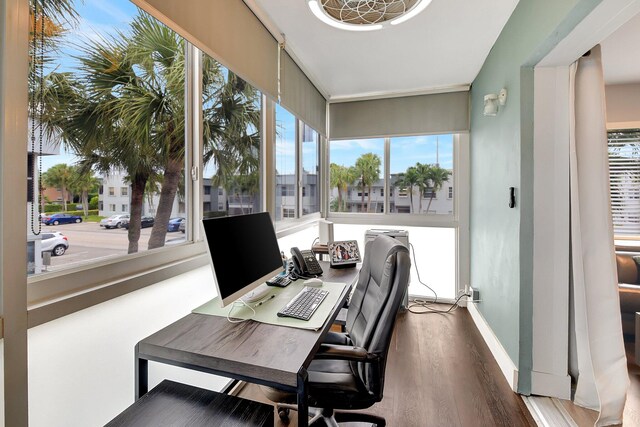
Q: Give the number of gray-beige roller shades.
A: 3